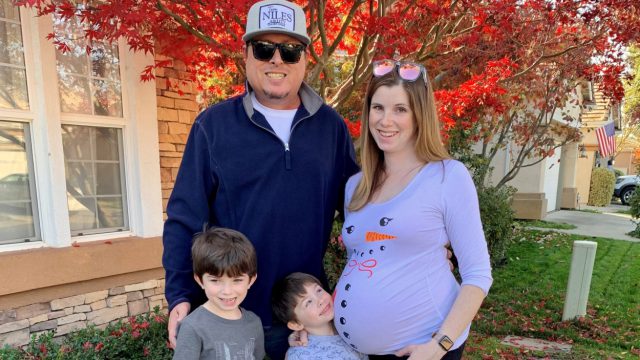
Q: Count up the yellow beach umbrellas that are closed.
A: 0